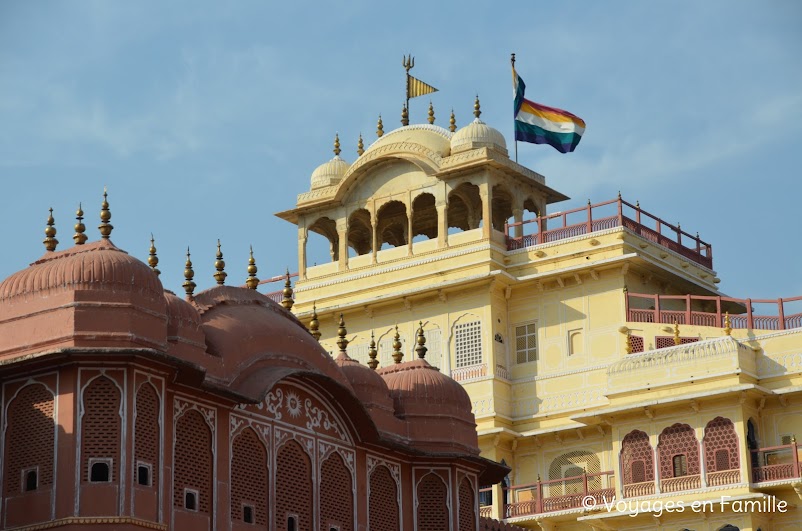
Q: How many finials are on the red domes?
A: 13